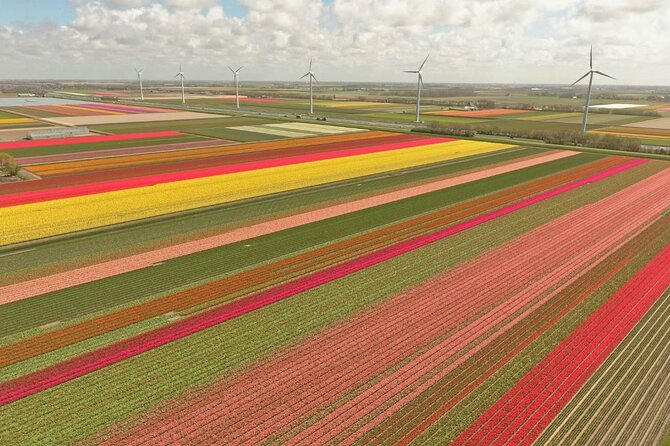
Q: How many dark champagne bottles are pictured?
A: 0